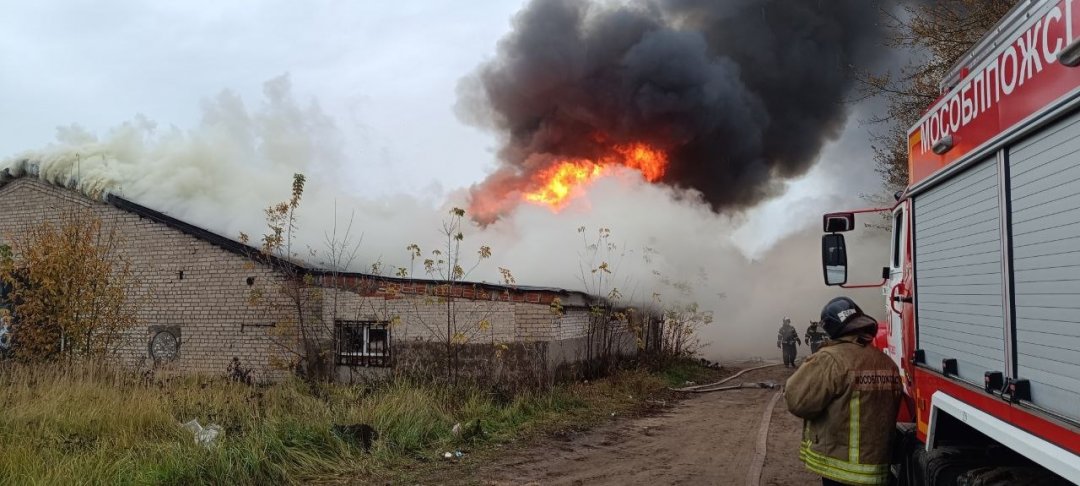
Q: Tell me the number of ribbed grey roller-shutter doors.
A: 2